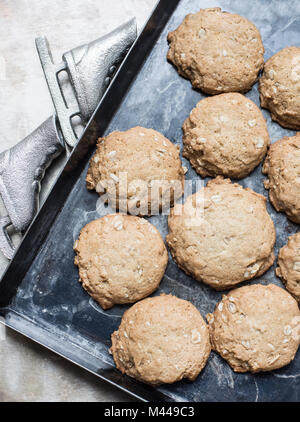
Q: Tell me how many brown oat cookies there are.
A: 10